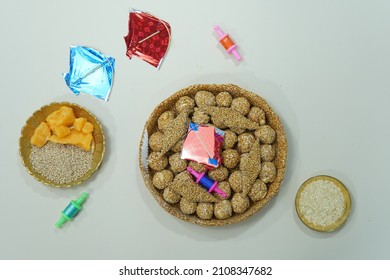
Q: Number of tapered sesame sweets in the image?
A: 4